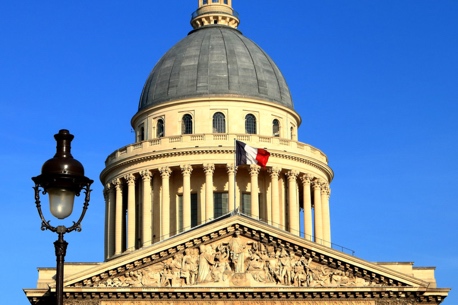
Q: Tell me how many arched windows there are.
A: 7